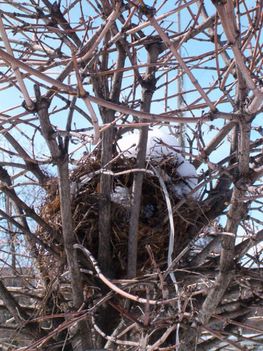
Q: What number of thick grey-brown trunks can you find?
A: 4